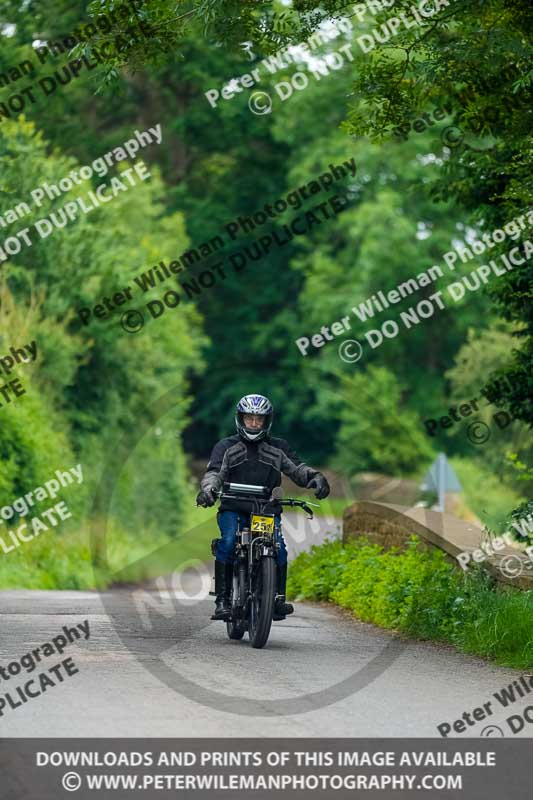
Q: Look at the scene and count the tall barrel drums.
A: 0